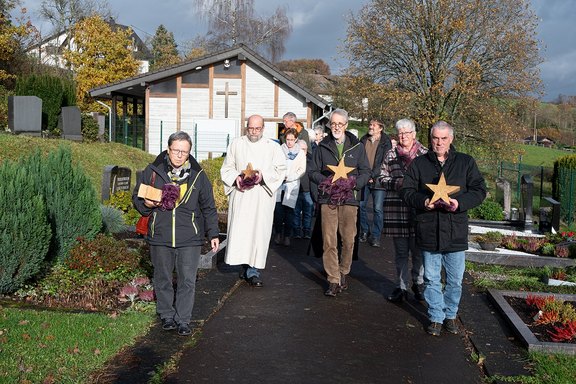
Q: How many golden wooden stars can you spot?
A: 3